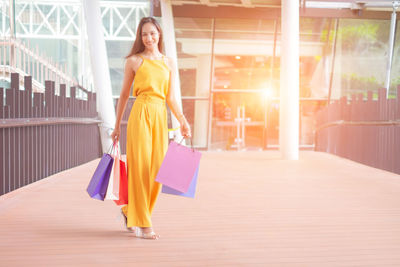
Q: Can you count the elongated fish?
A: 0